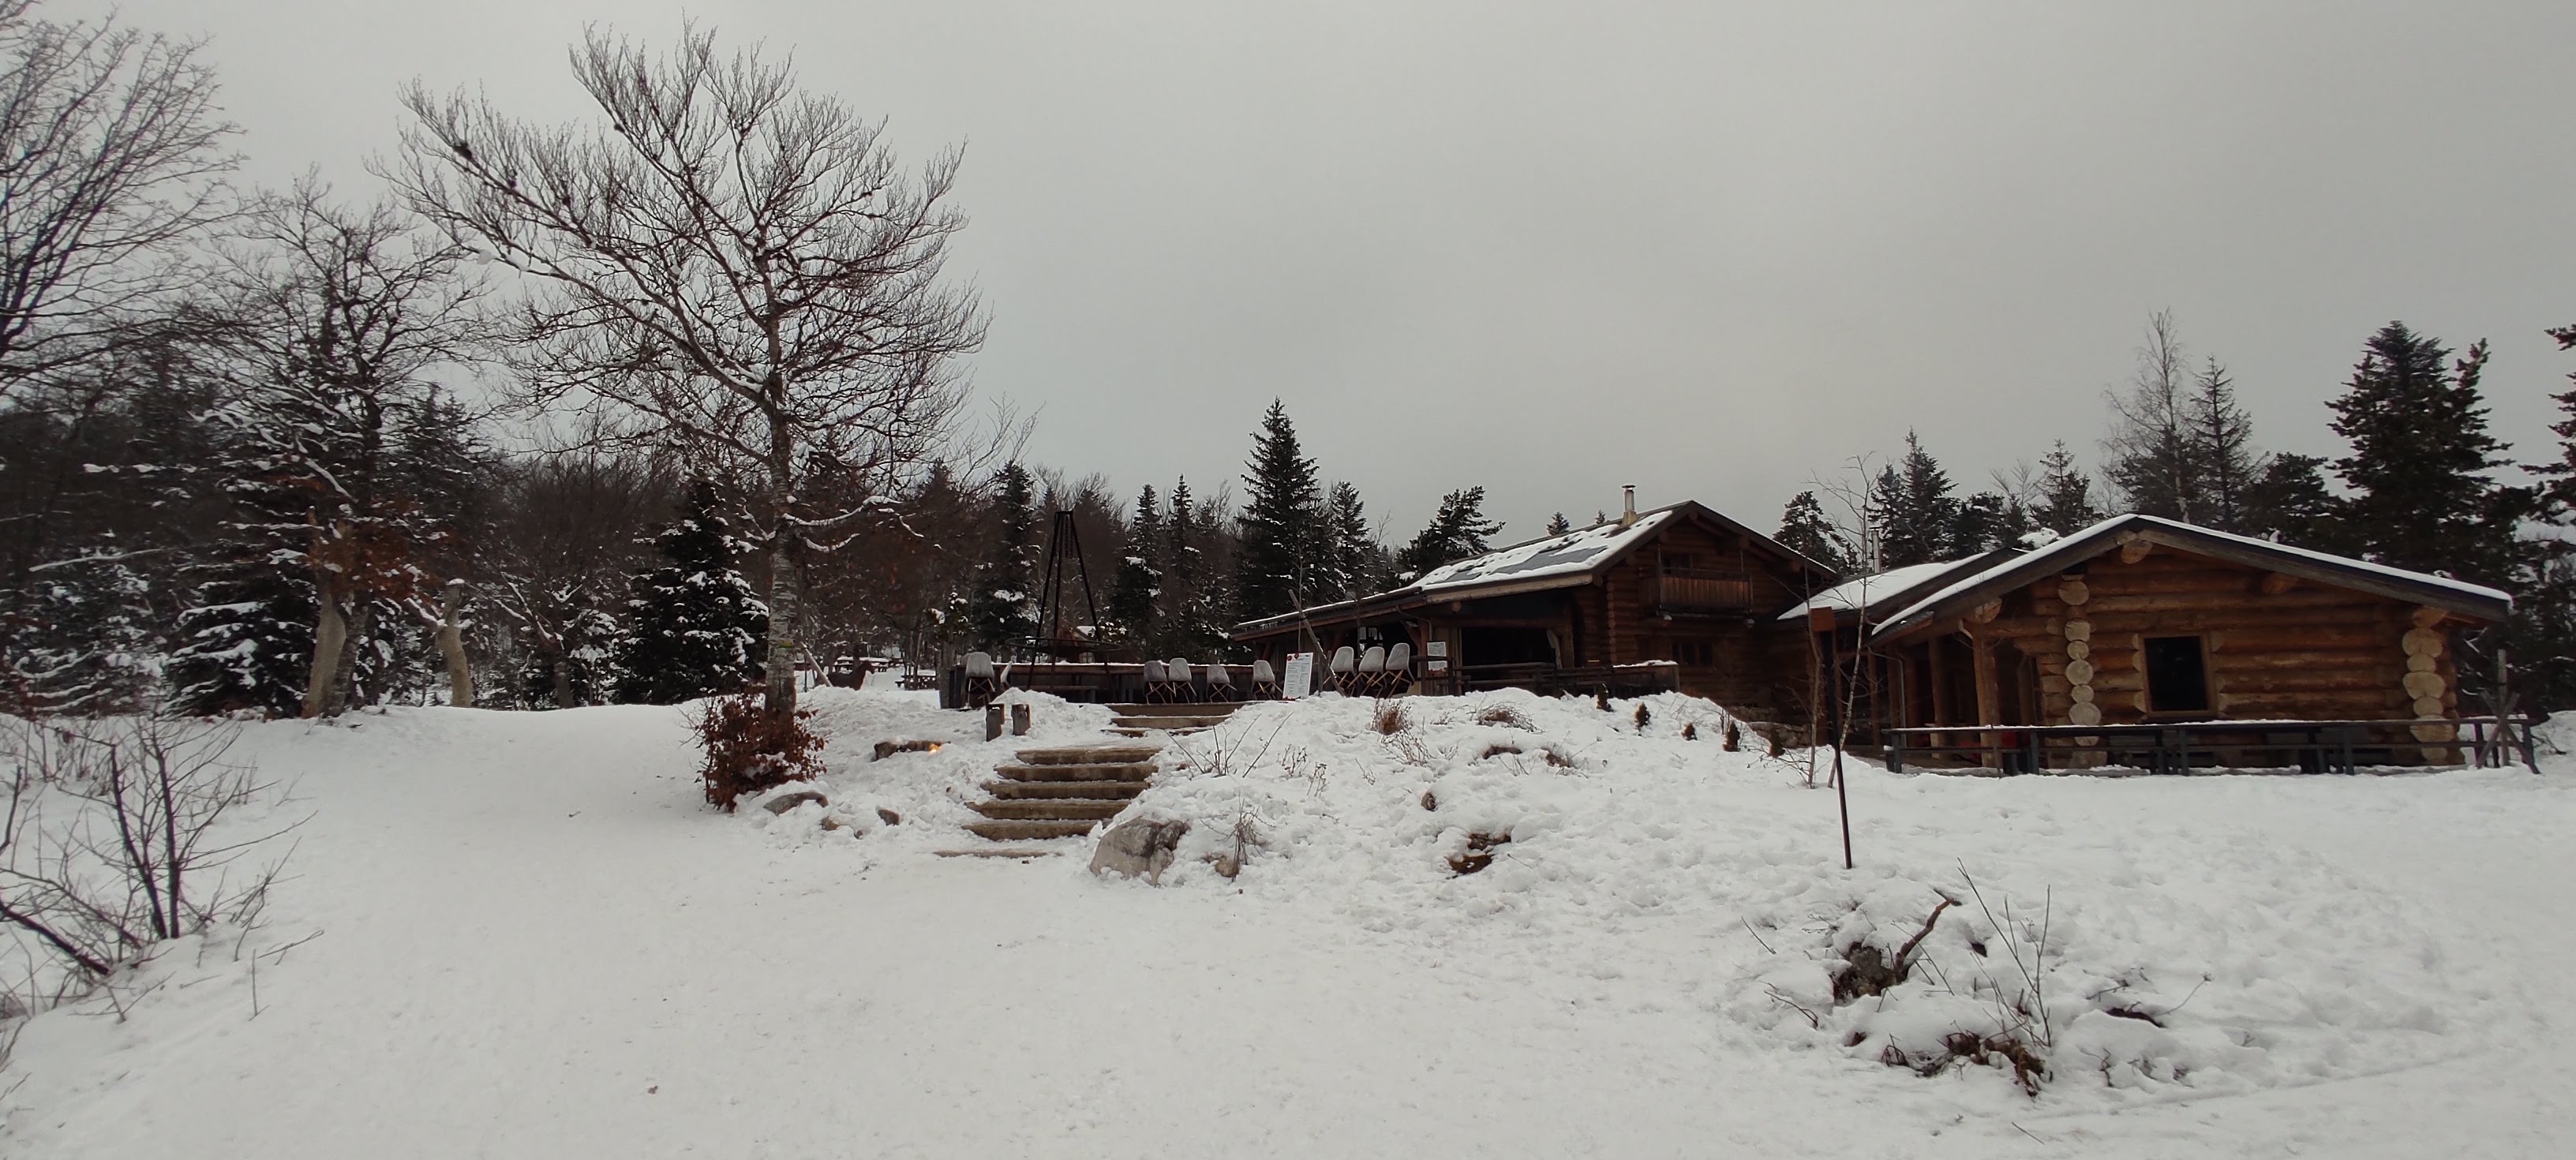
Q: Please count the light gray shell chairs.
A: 9